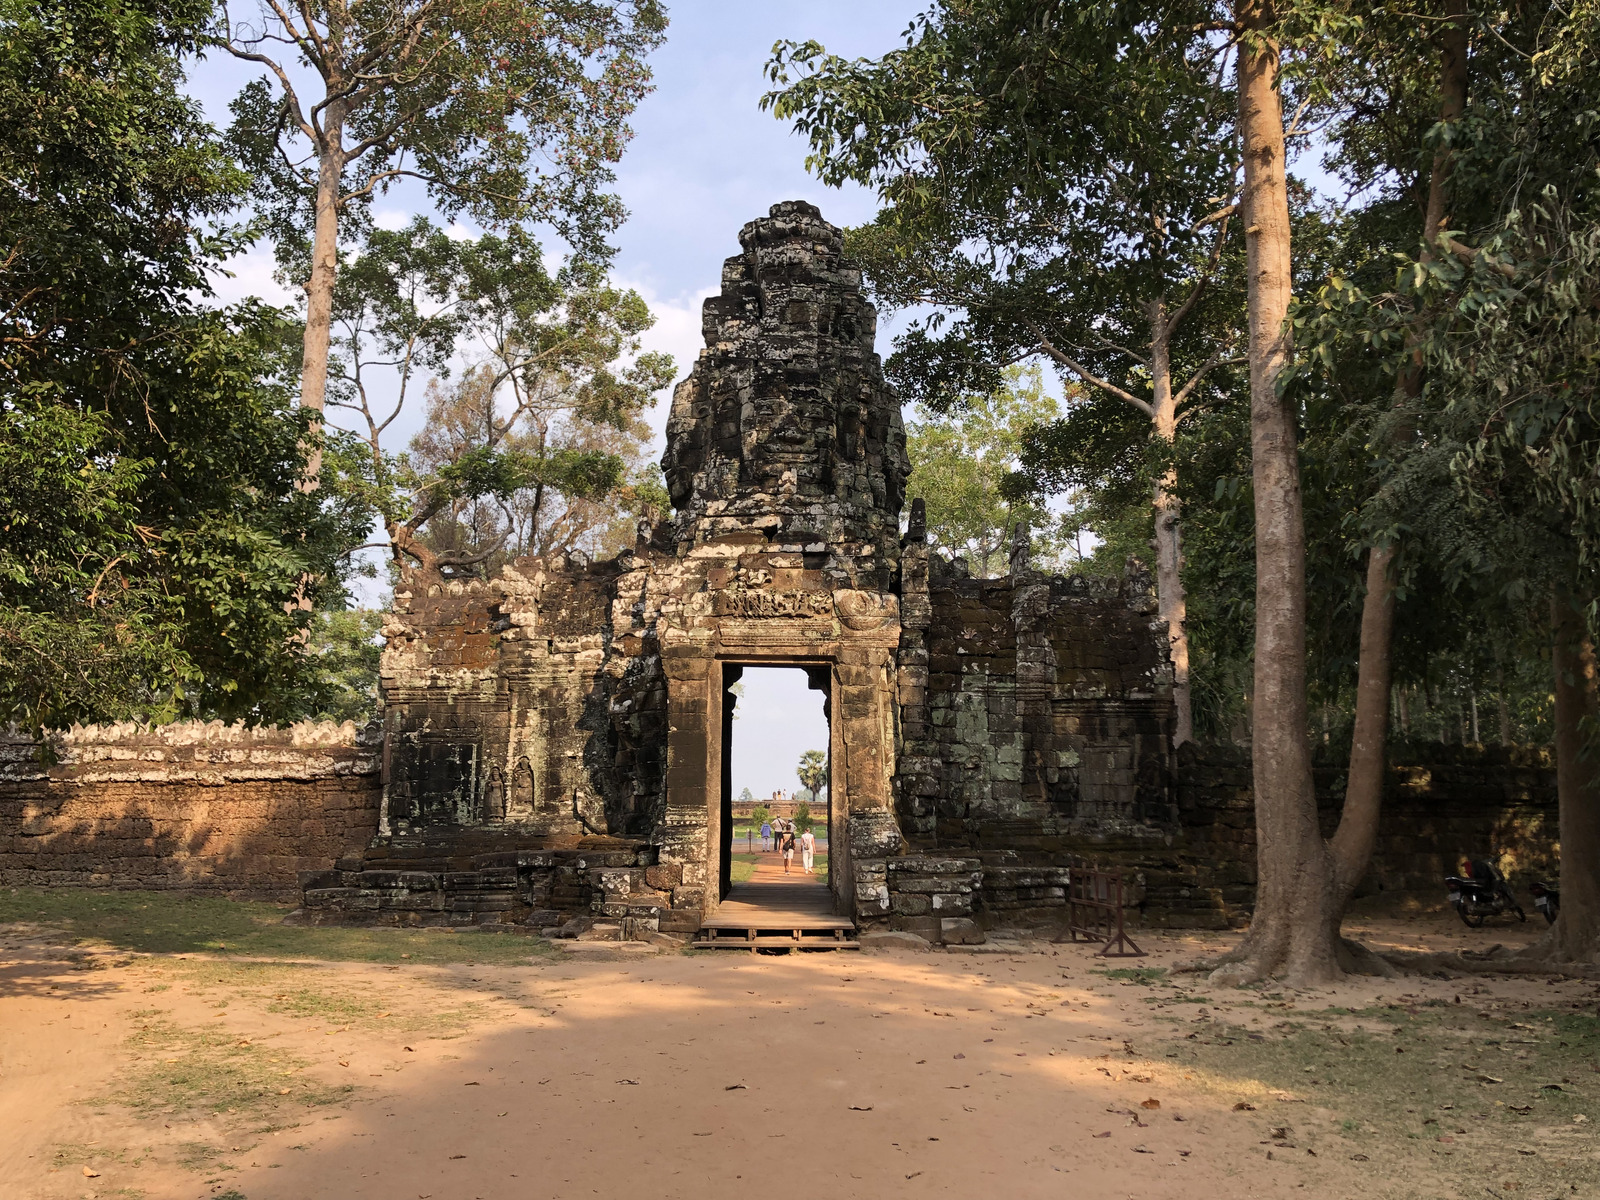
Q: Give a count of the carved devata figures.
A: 2